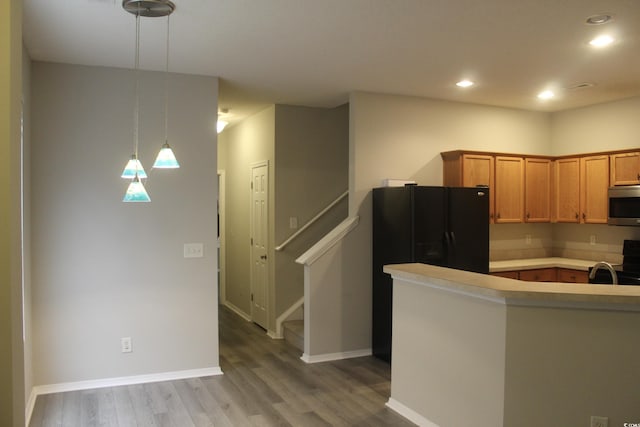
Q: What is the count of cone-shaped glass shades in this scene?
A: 3